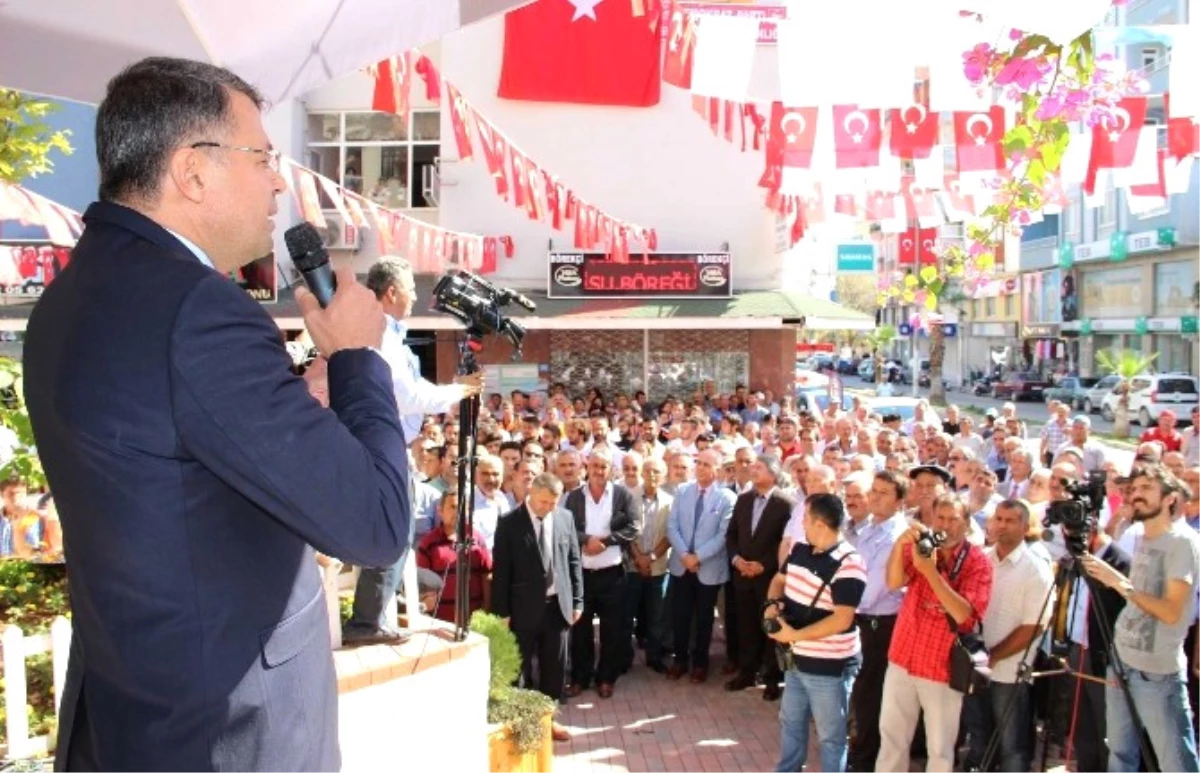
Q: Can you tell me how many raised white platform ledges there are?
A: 1